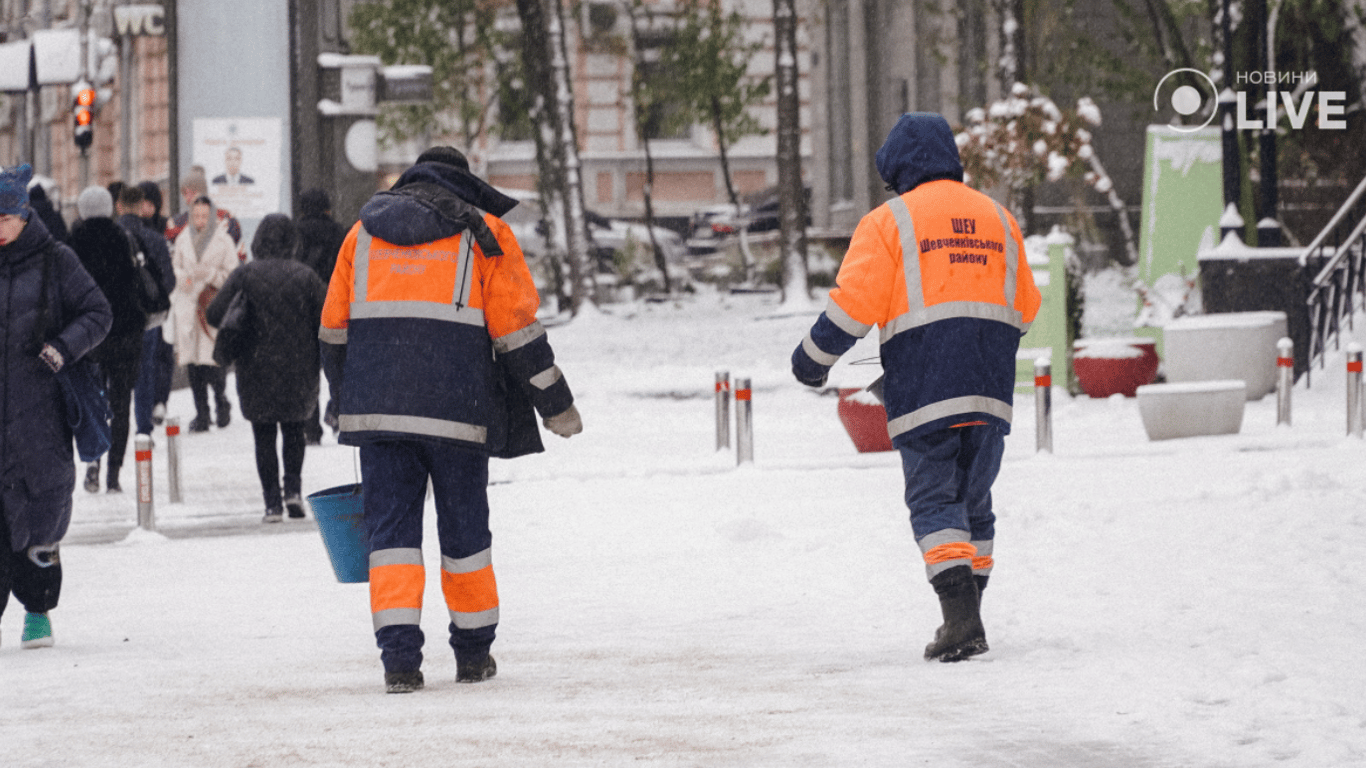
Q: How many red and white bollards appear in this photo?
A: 7